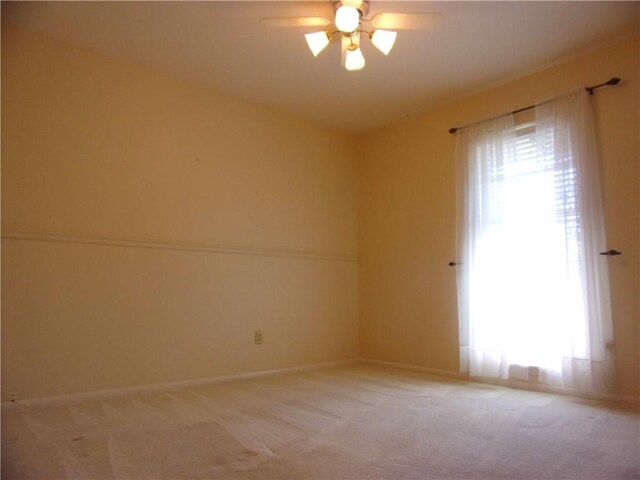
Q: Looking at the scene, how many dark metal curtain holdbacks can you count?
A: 2